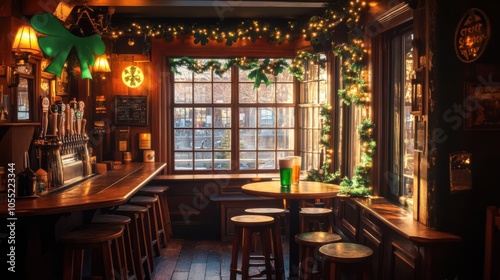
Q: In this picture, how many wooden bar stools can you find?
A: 10